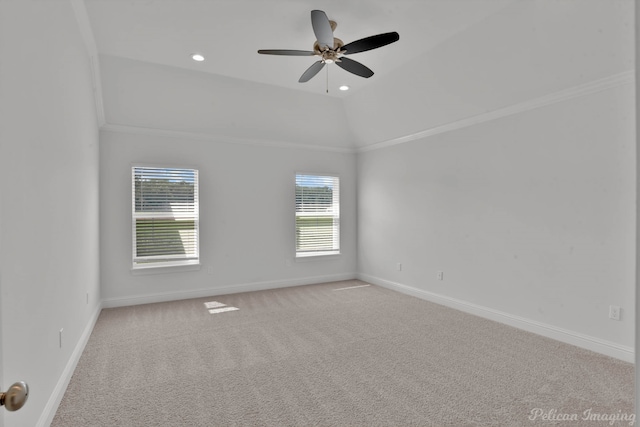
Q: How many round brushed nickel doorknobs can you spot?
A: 1